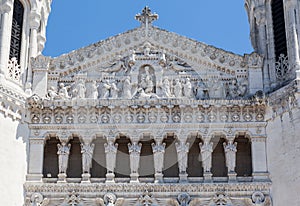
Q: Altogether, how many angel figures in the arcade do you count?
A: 8